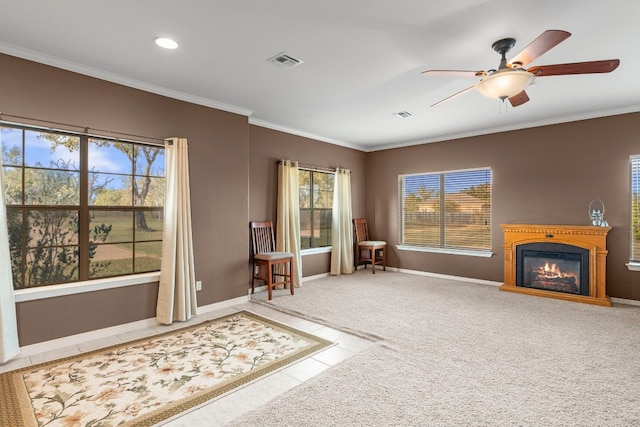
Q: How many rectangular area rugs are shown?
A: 1